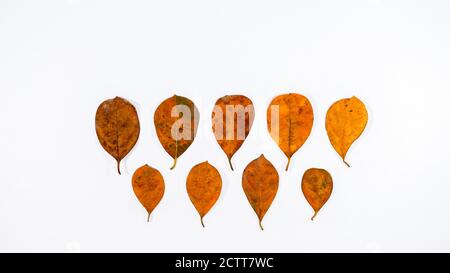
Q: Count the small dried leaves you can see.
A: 9